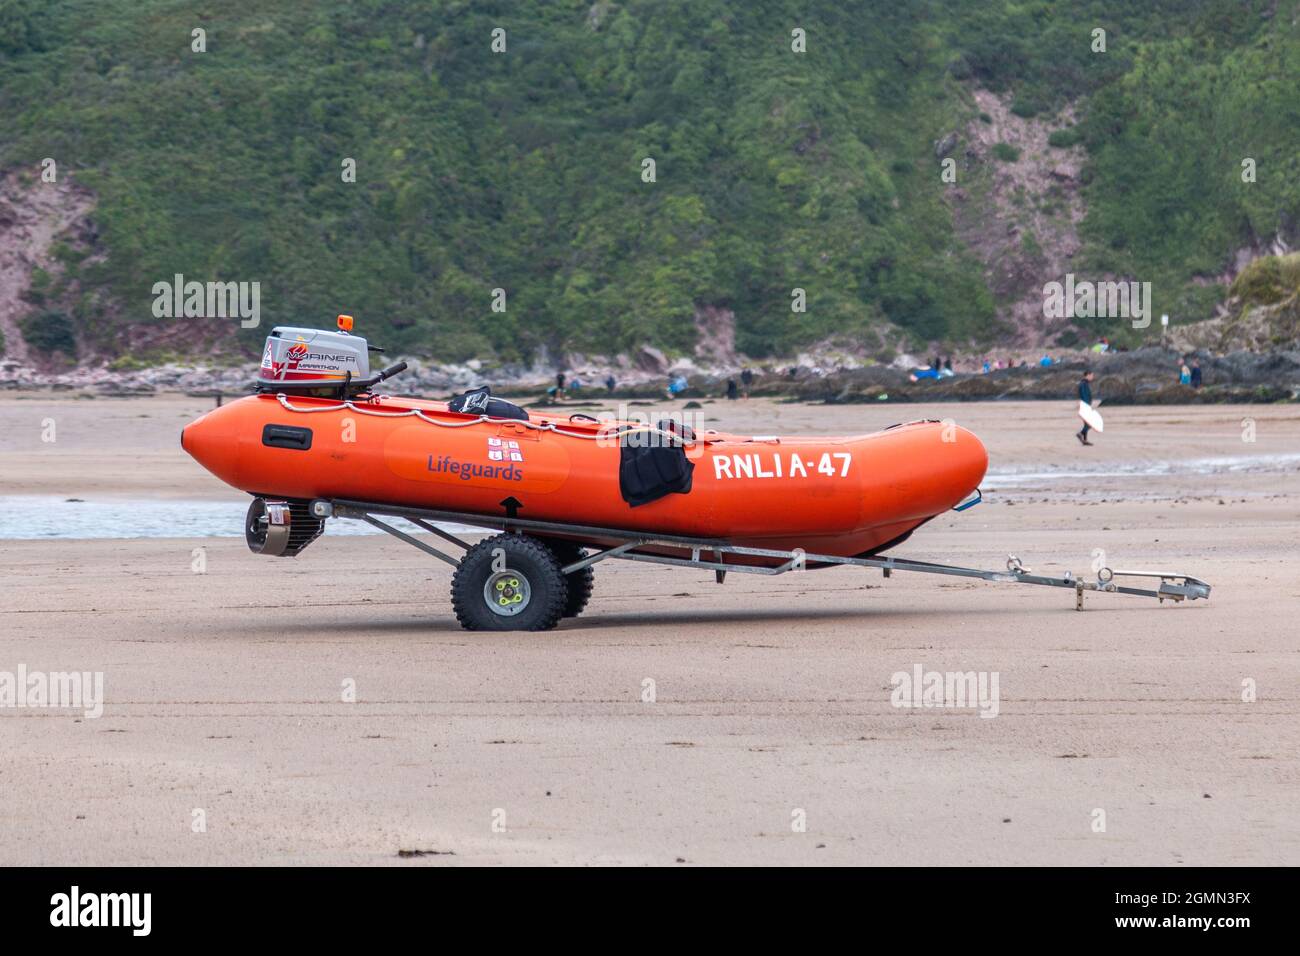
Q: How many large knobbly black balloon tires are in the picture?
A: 2